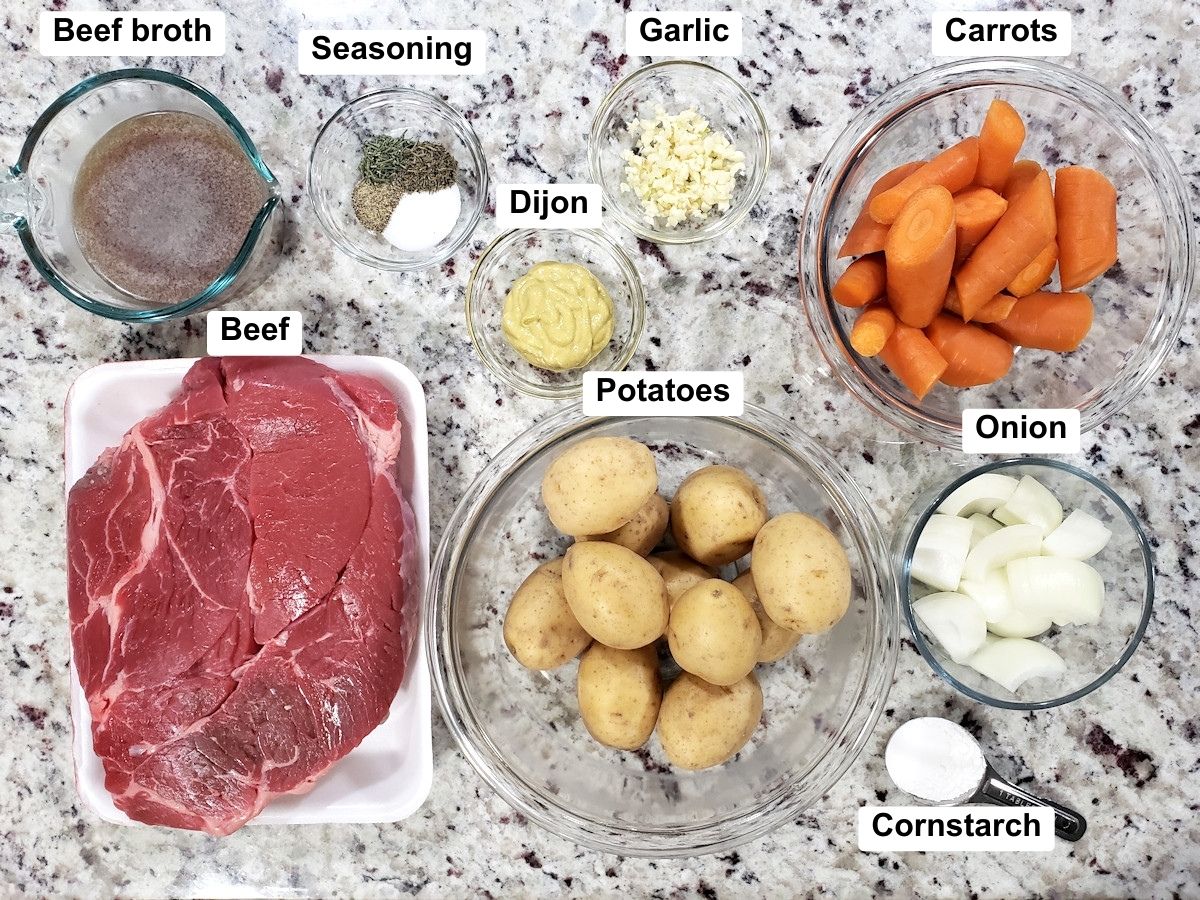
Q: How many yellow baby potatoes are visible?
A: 11